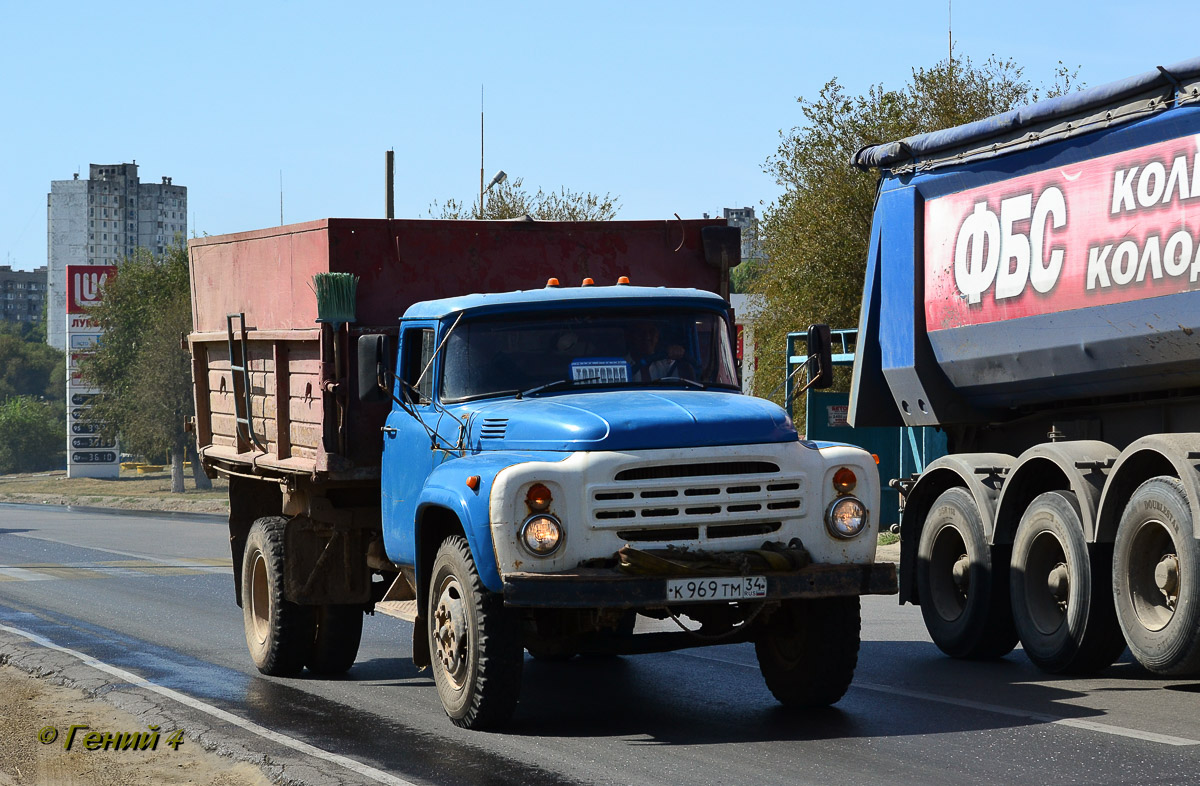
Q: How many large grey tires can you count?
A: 3